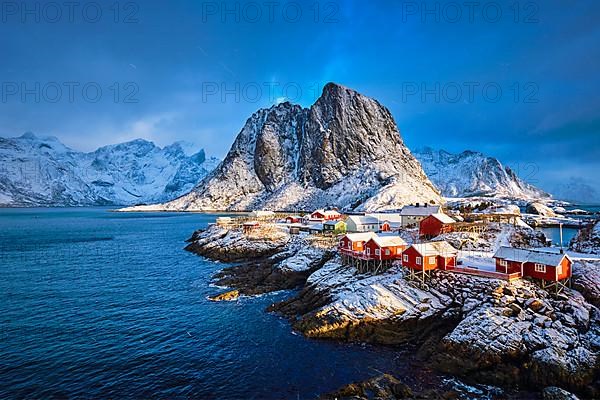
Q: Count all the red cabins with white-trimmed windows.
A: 4